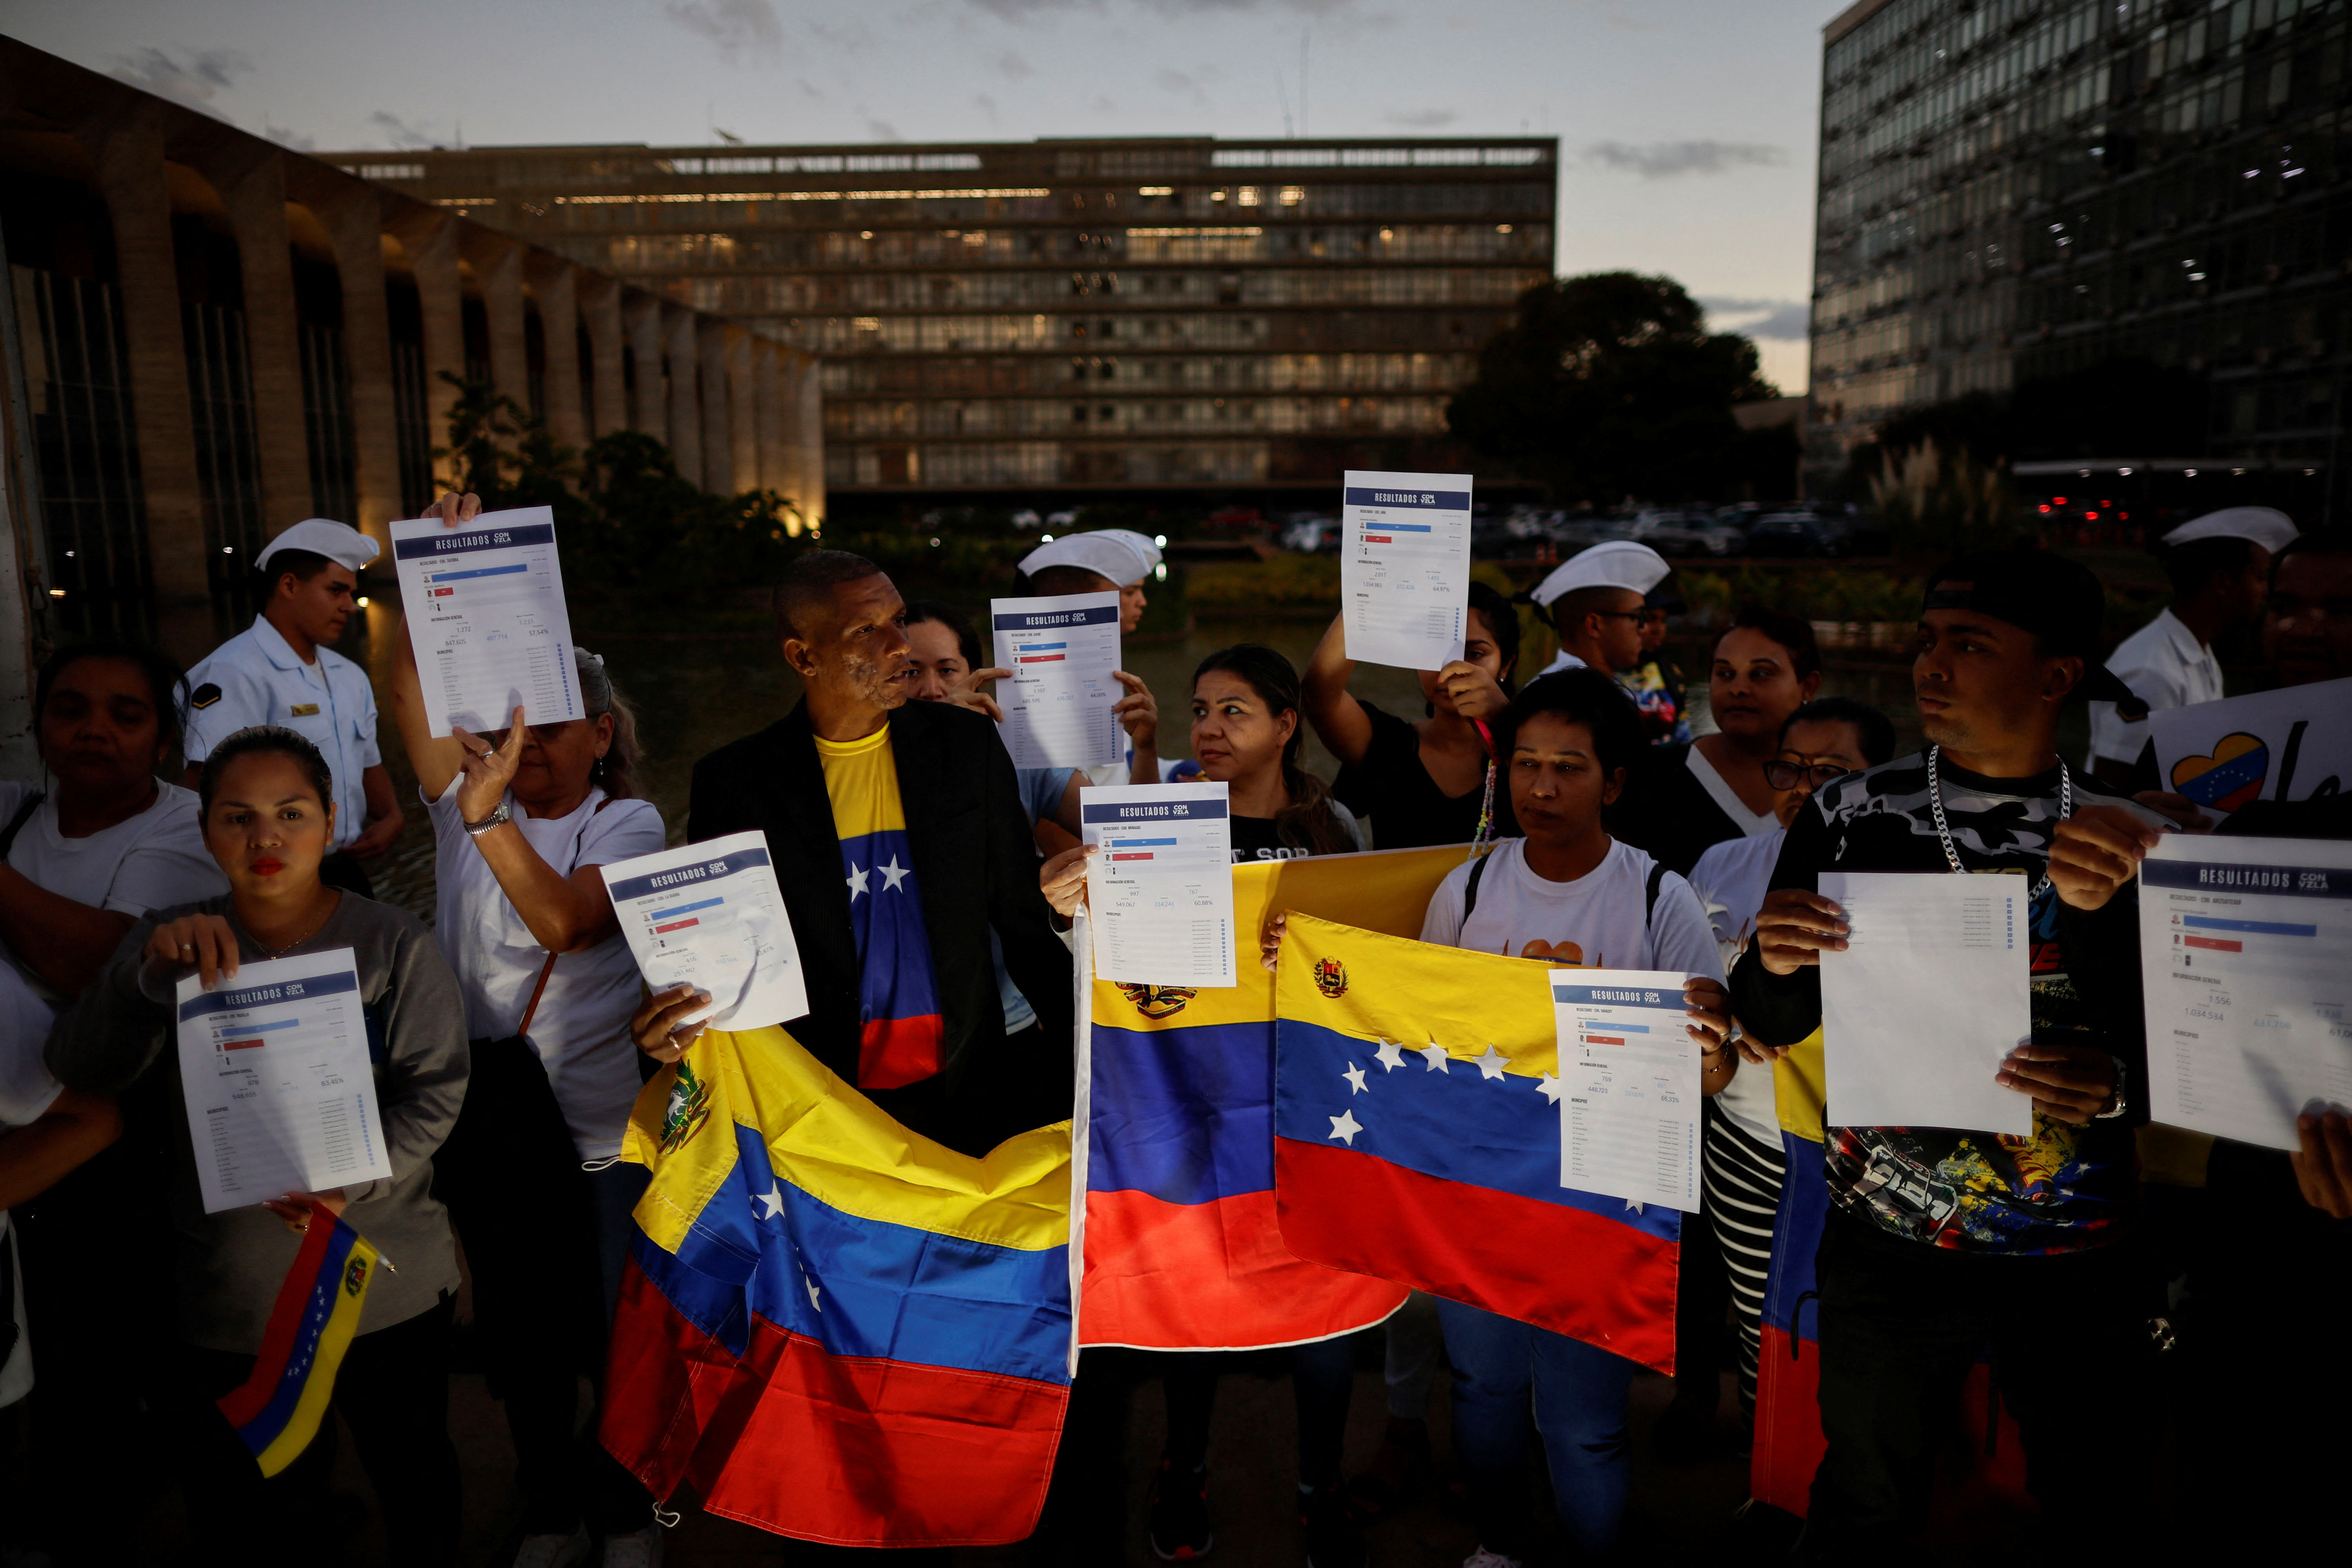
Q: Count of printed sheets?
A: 9